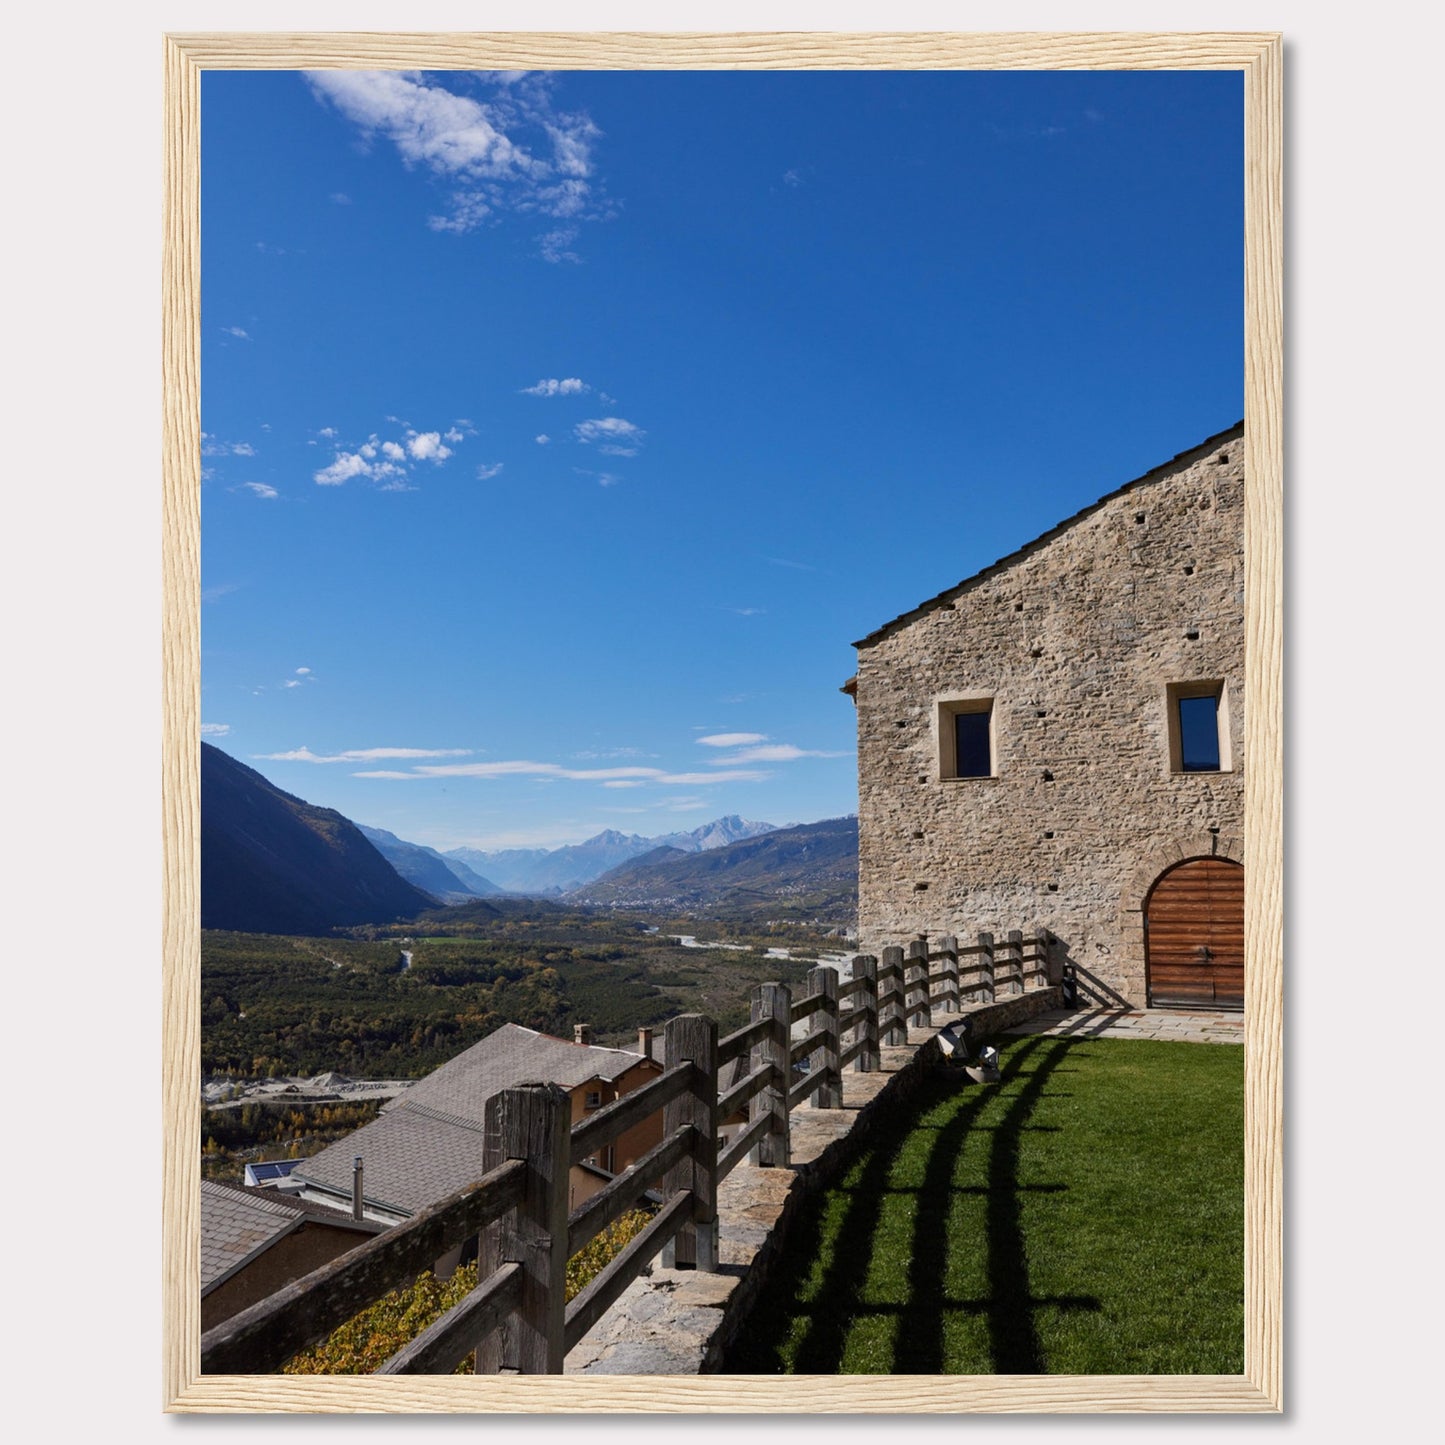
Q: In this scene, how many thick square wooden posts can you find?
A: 11